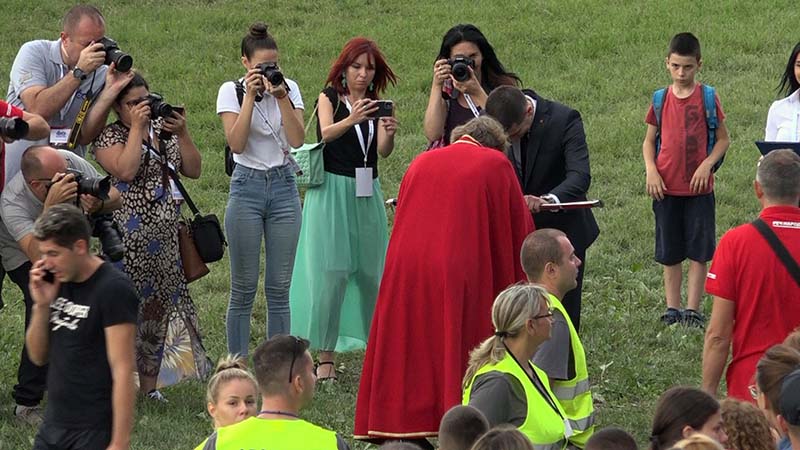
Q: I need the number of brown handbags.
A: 1